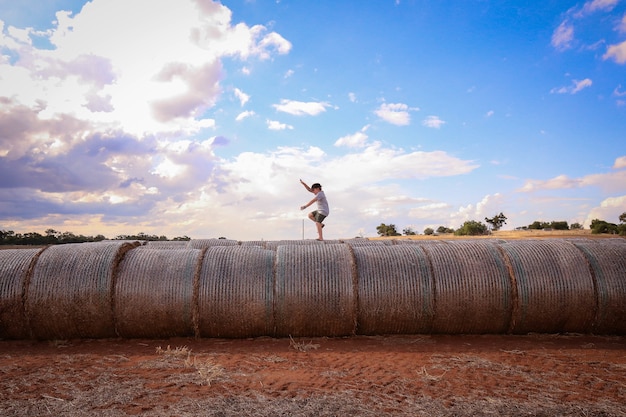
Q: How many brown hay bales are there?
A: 9